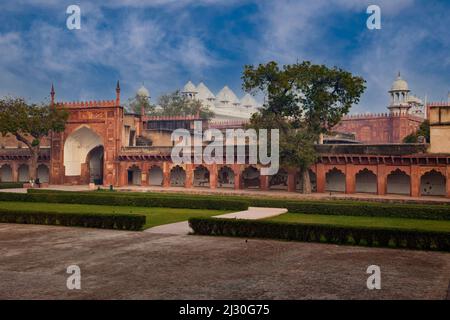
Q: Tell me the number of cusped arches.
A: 15